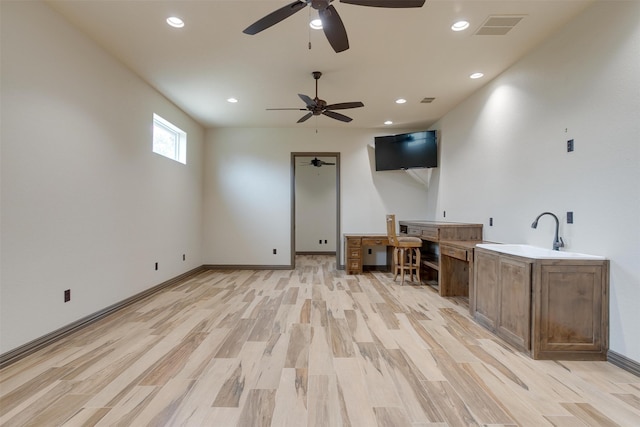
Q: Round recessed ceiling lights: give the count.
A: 7